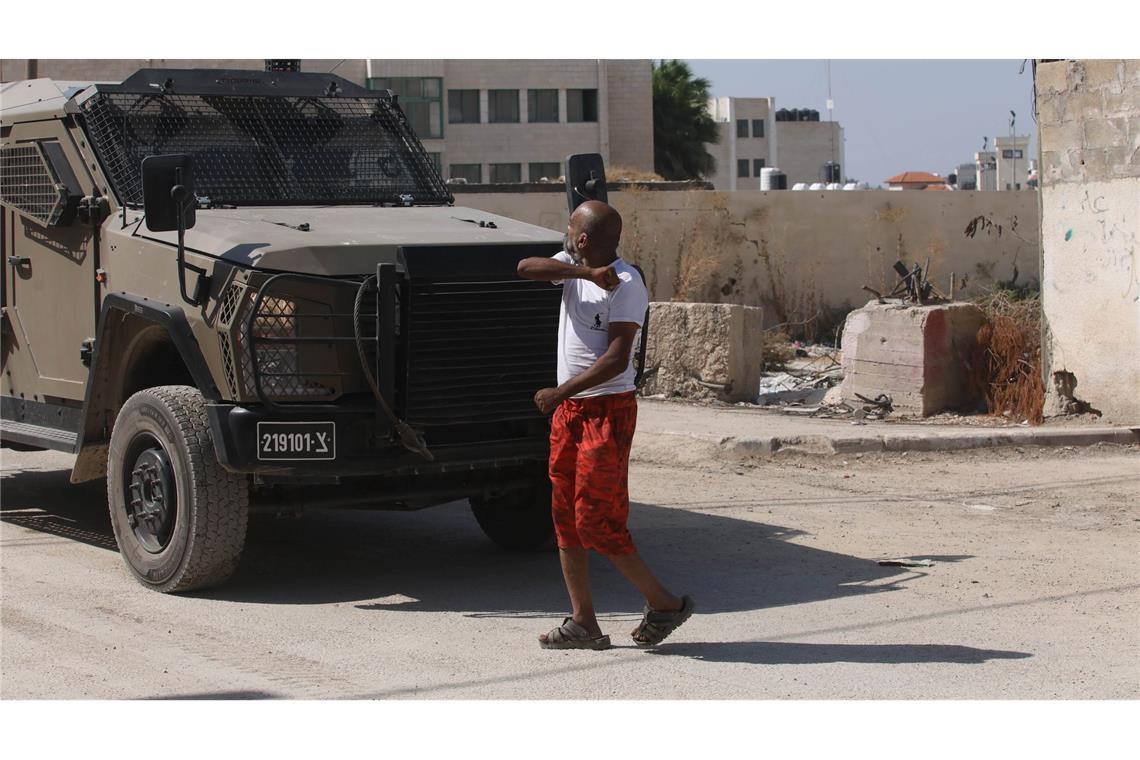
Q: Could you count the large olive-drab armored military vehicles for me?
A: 1